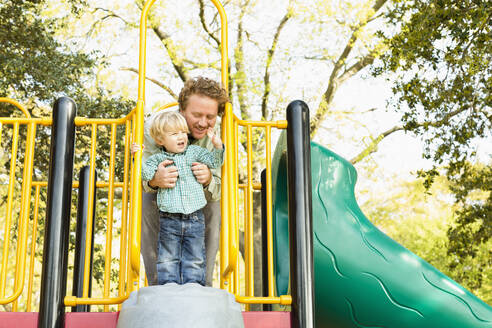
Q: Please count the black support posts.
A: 4